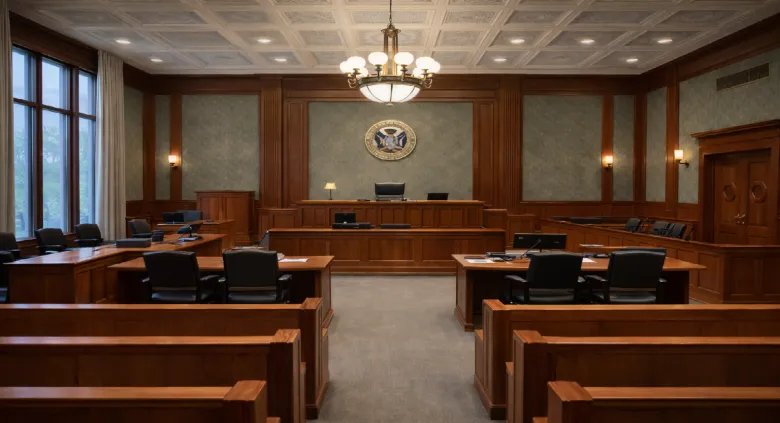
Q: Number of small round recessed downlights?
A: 9